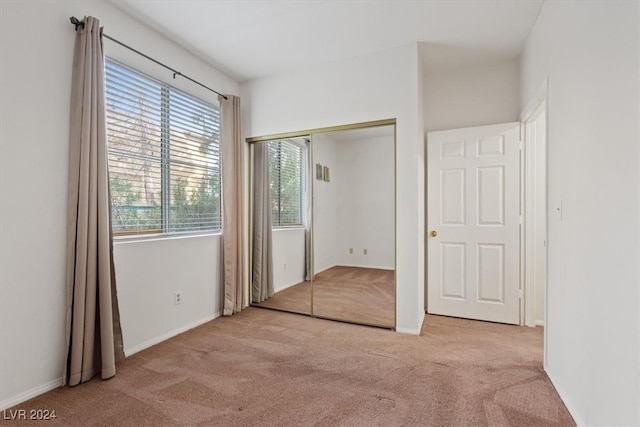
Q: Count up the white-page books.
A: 0